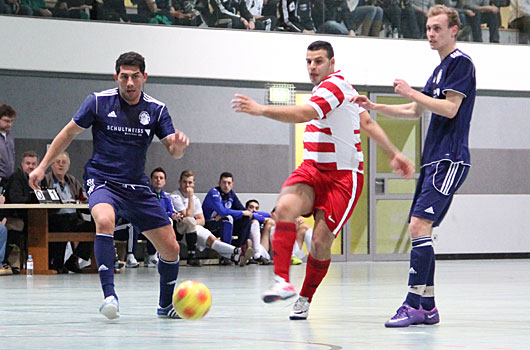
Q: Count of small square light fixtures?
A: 1